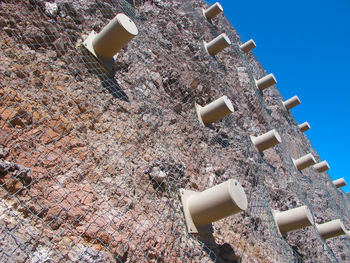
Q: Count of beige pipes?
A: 15